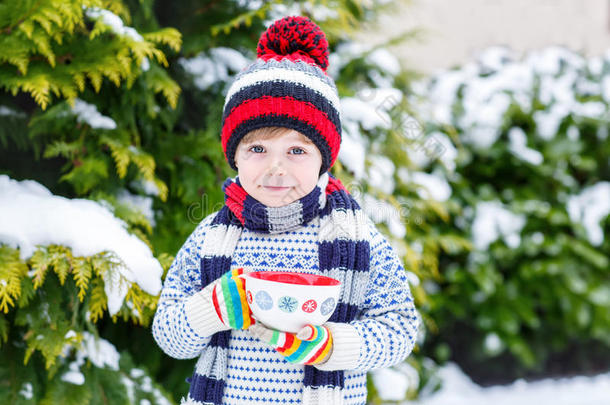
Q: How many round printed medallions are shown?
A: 5